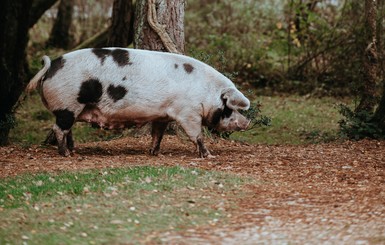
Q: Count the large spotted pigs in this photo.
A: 1